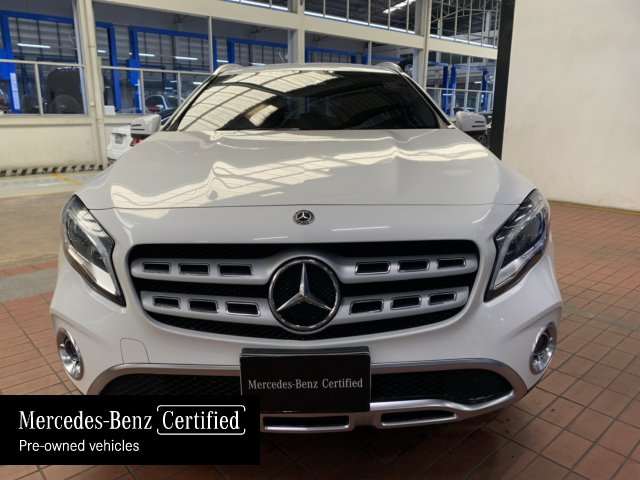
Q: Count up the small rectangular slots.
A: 12